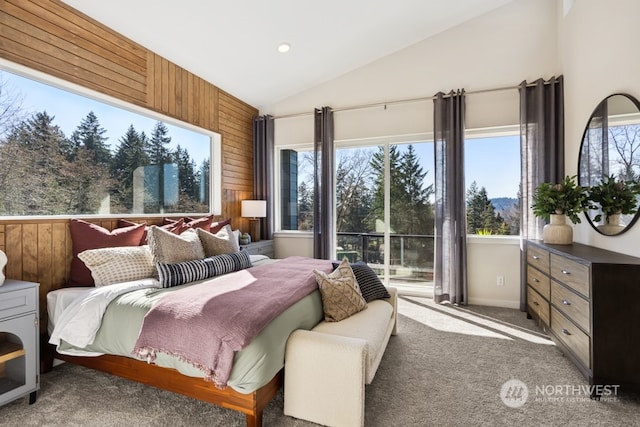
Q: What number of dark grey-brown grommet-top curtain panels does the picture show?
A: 4